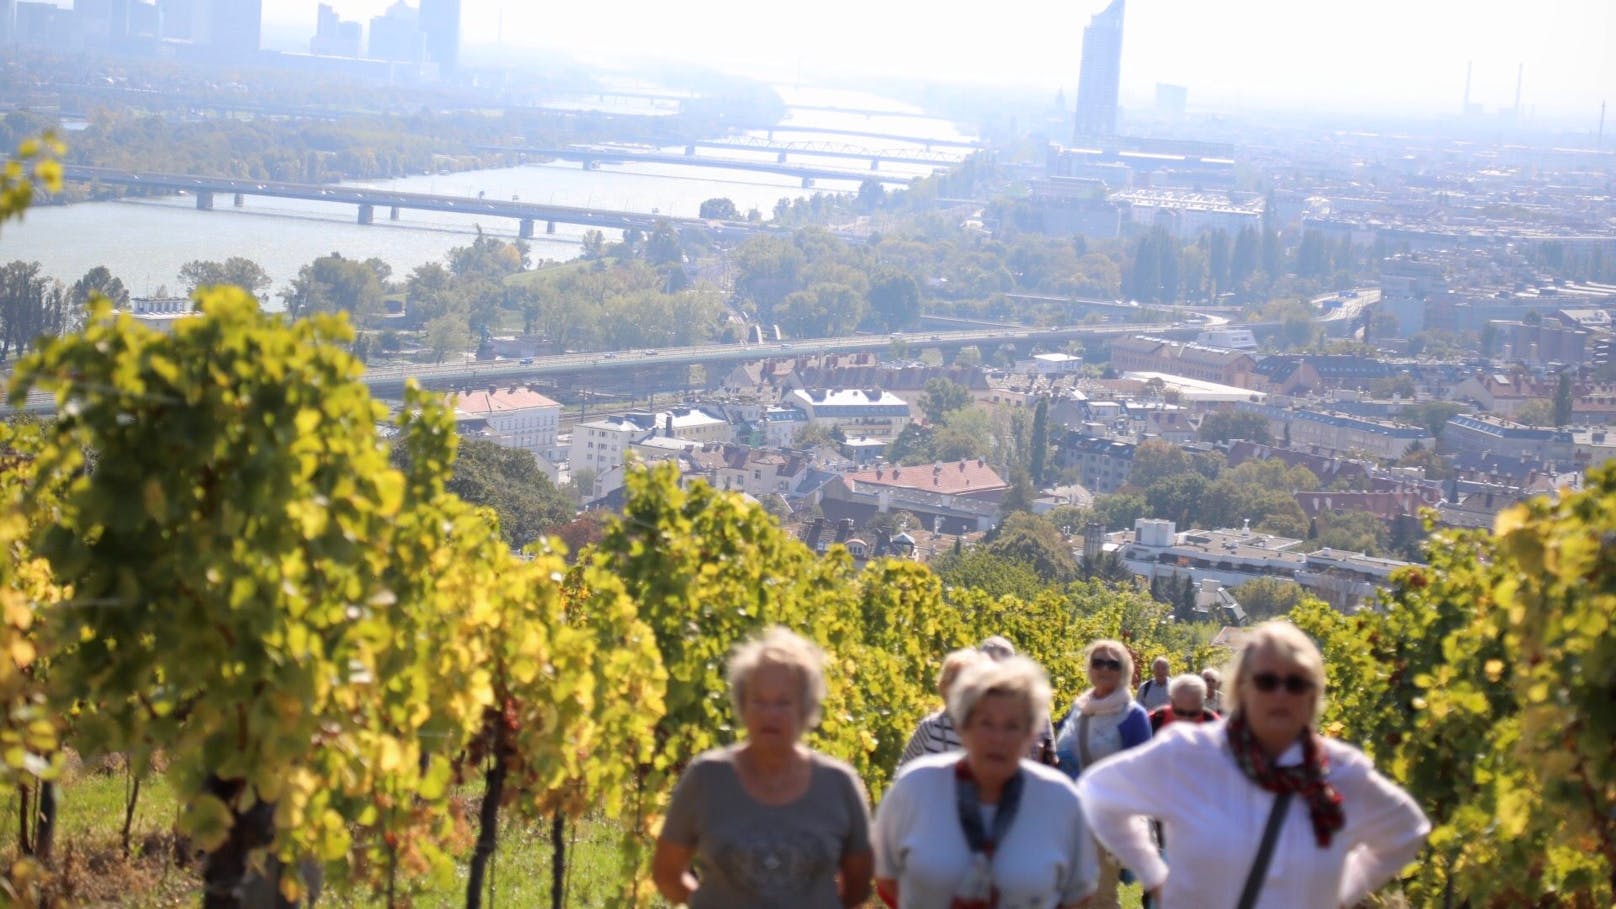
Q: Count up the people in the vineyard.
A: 9